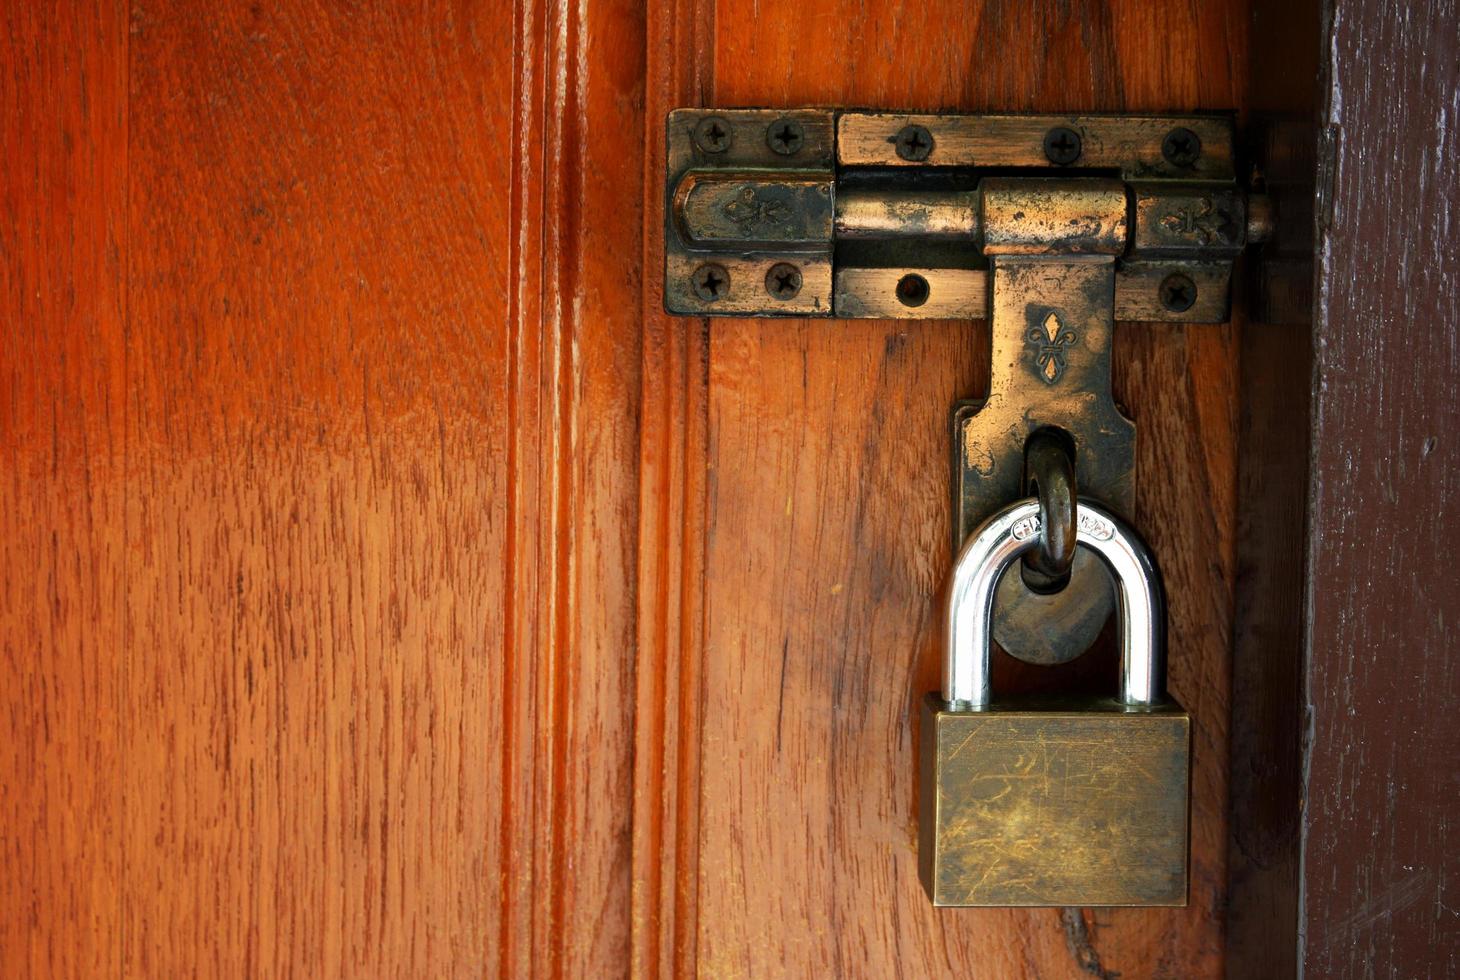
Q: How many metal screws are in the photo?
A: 8